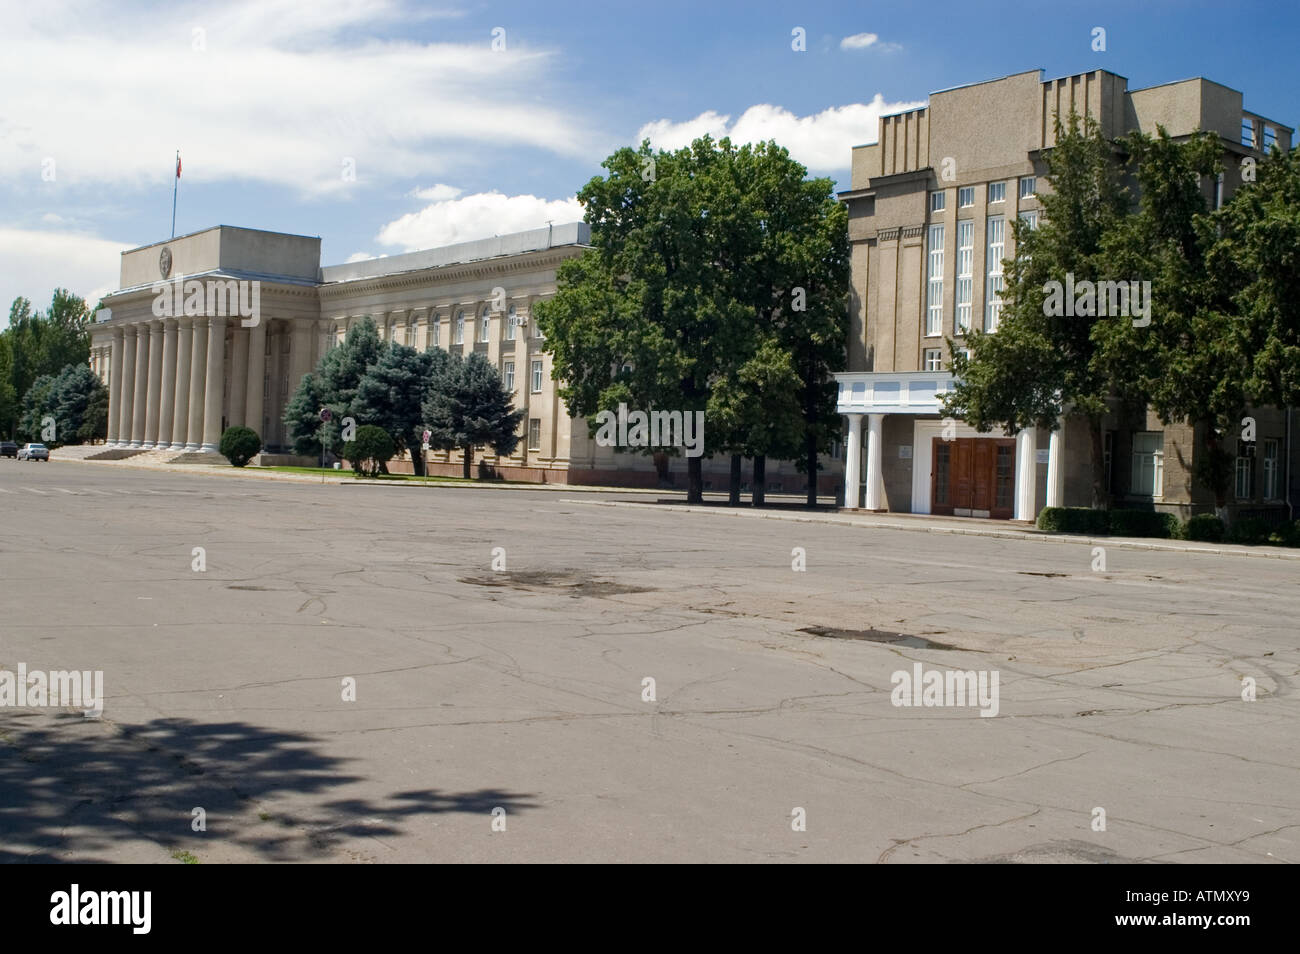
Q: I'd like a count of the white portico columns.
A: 4